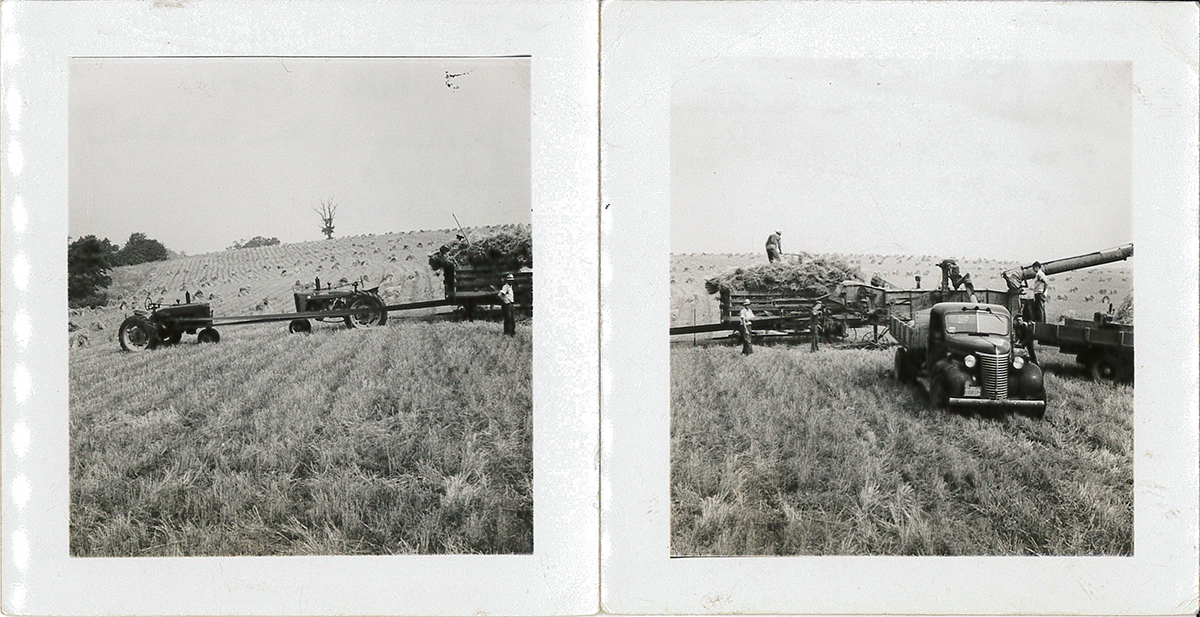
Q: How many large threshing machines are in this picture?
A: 1